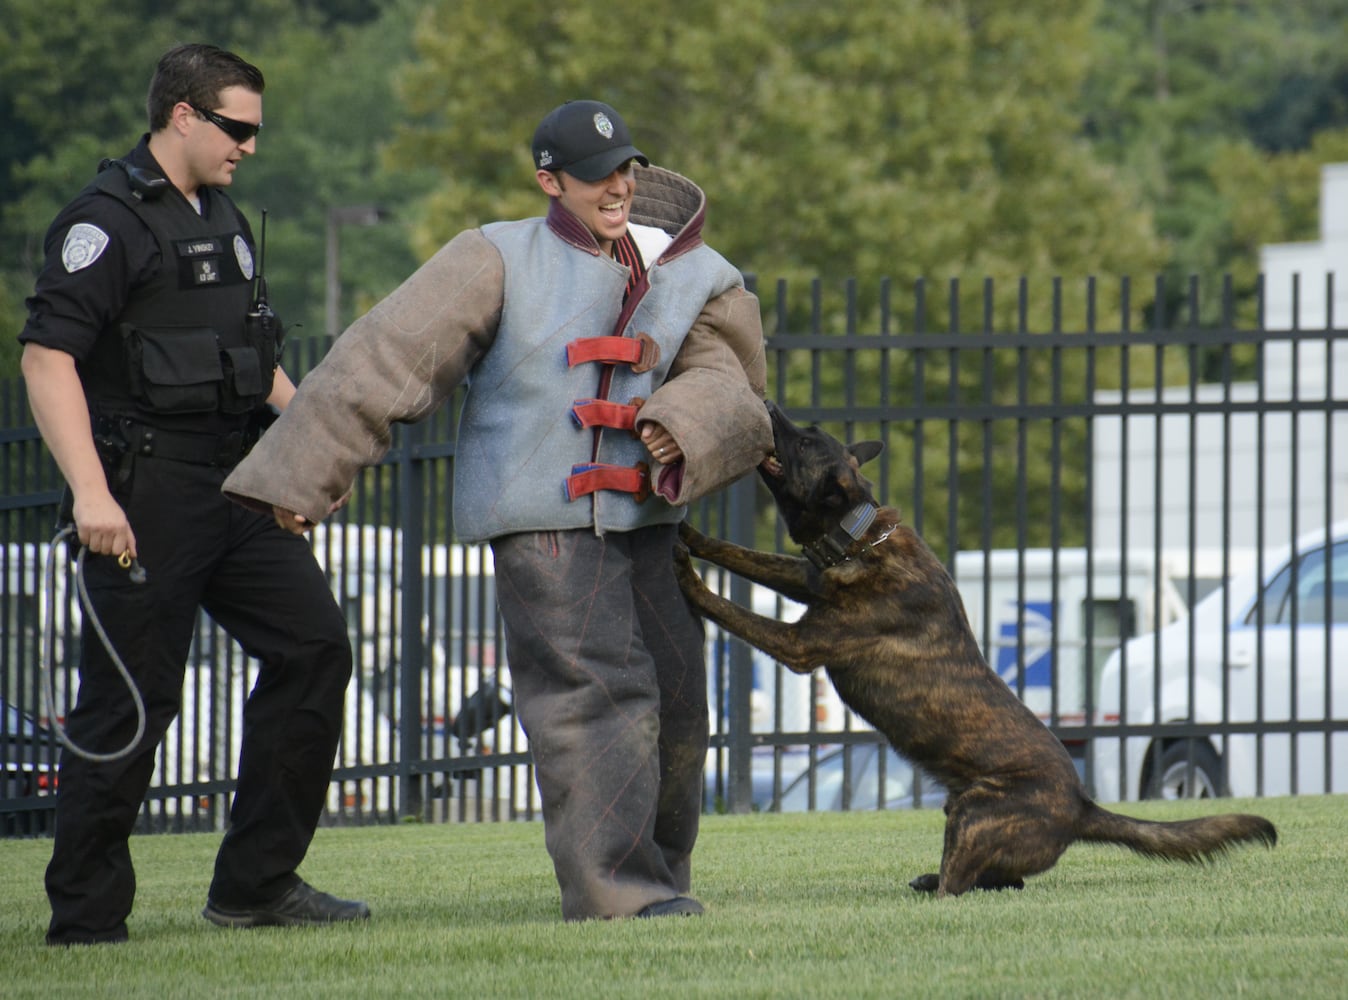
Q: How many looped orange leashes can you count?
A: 0